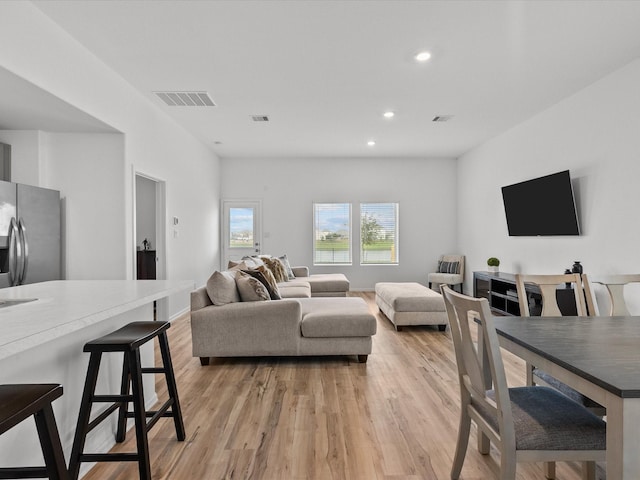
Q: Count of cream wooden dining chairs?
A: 3